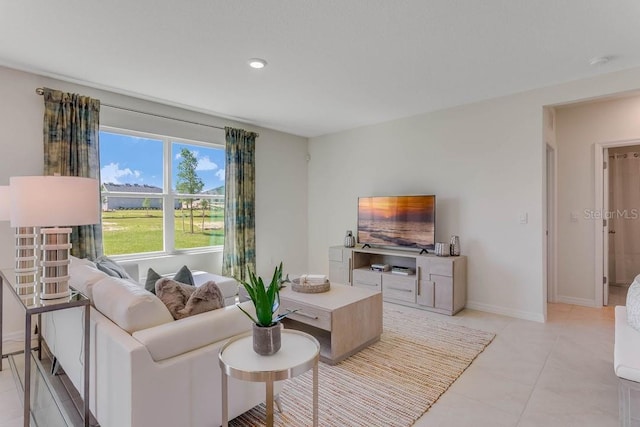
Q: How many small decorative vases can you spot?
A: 3